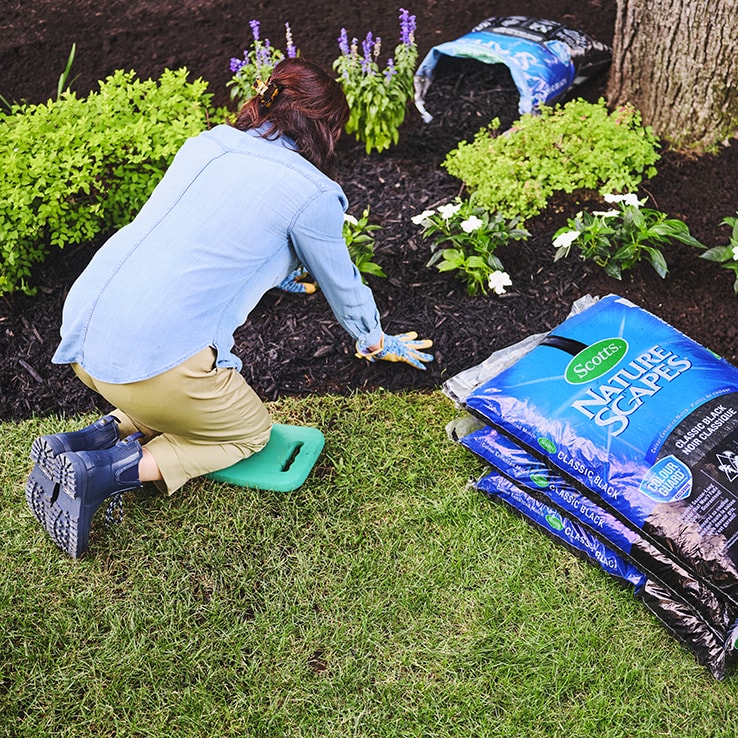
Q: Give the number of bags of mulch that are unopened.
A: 3